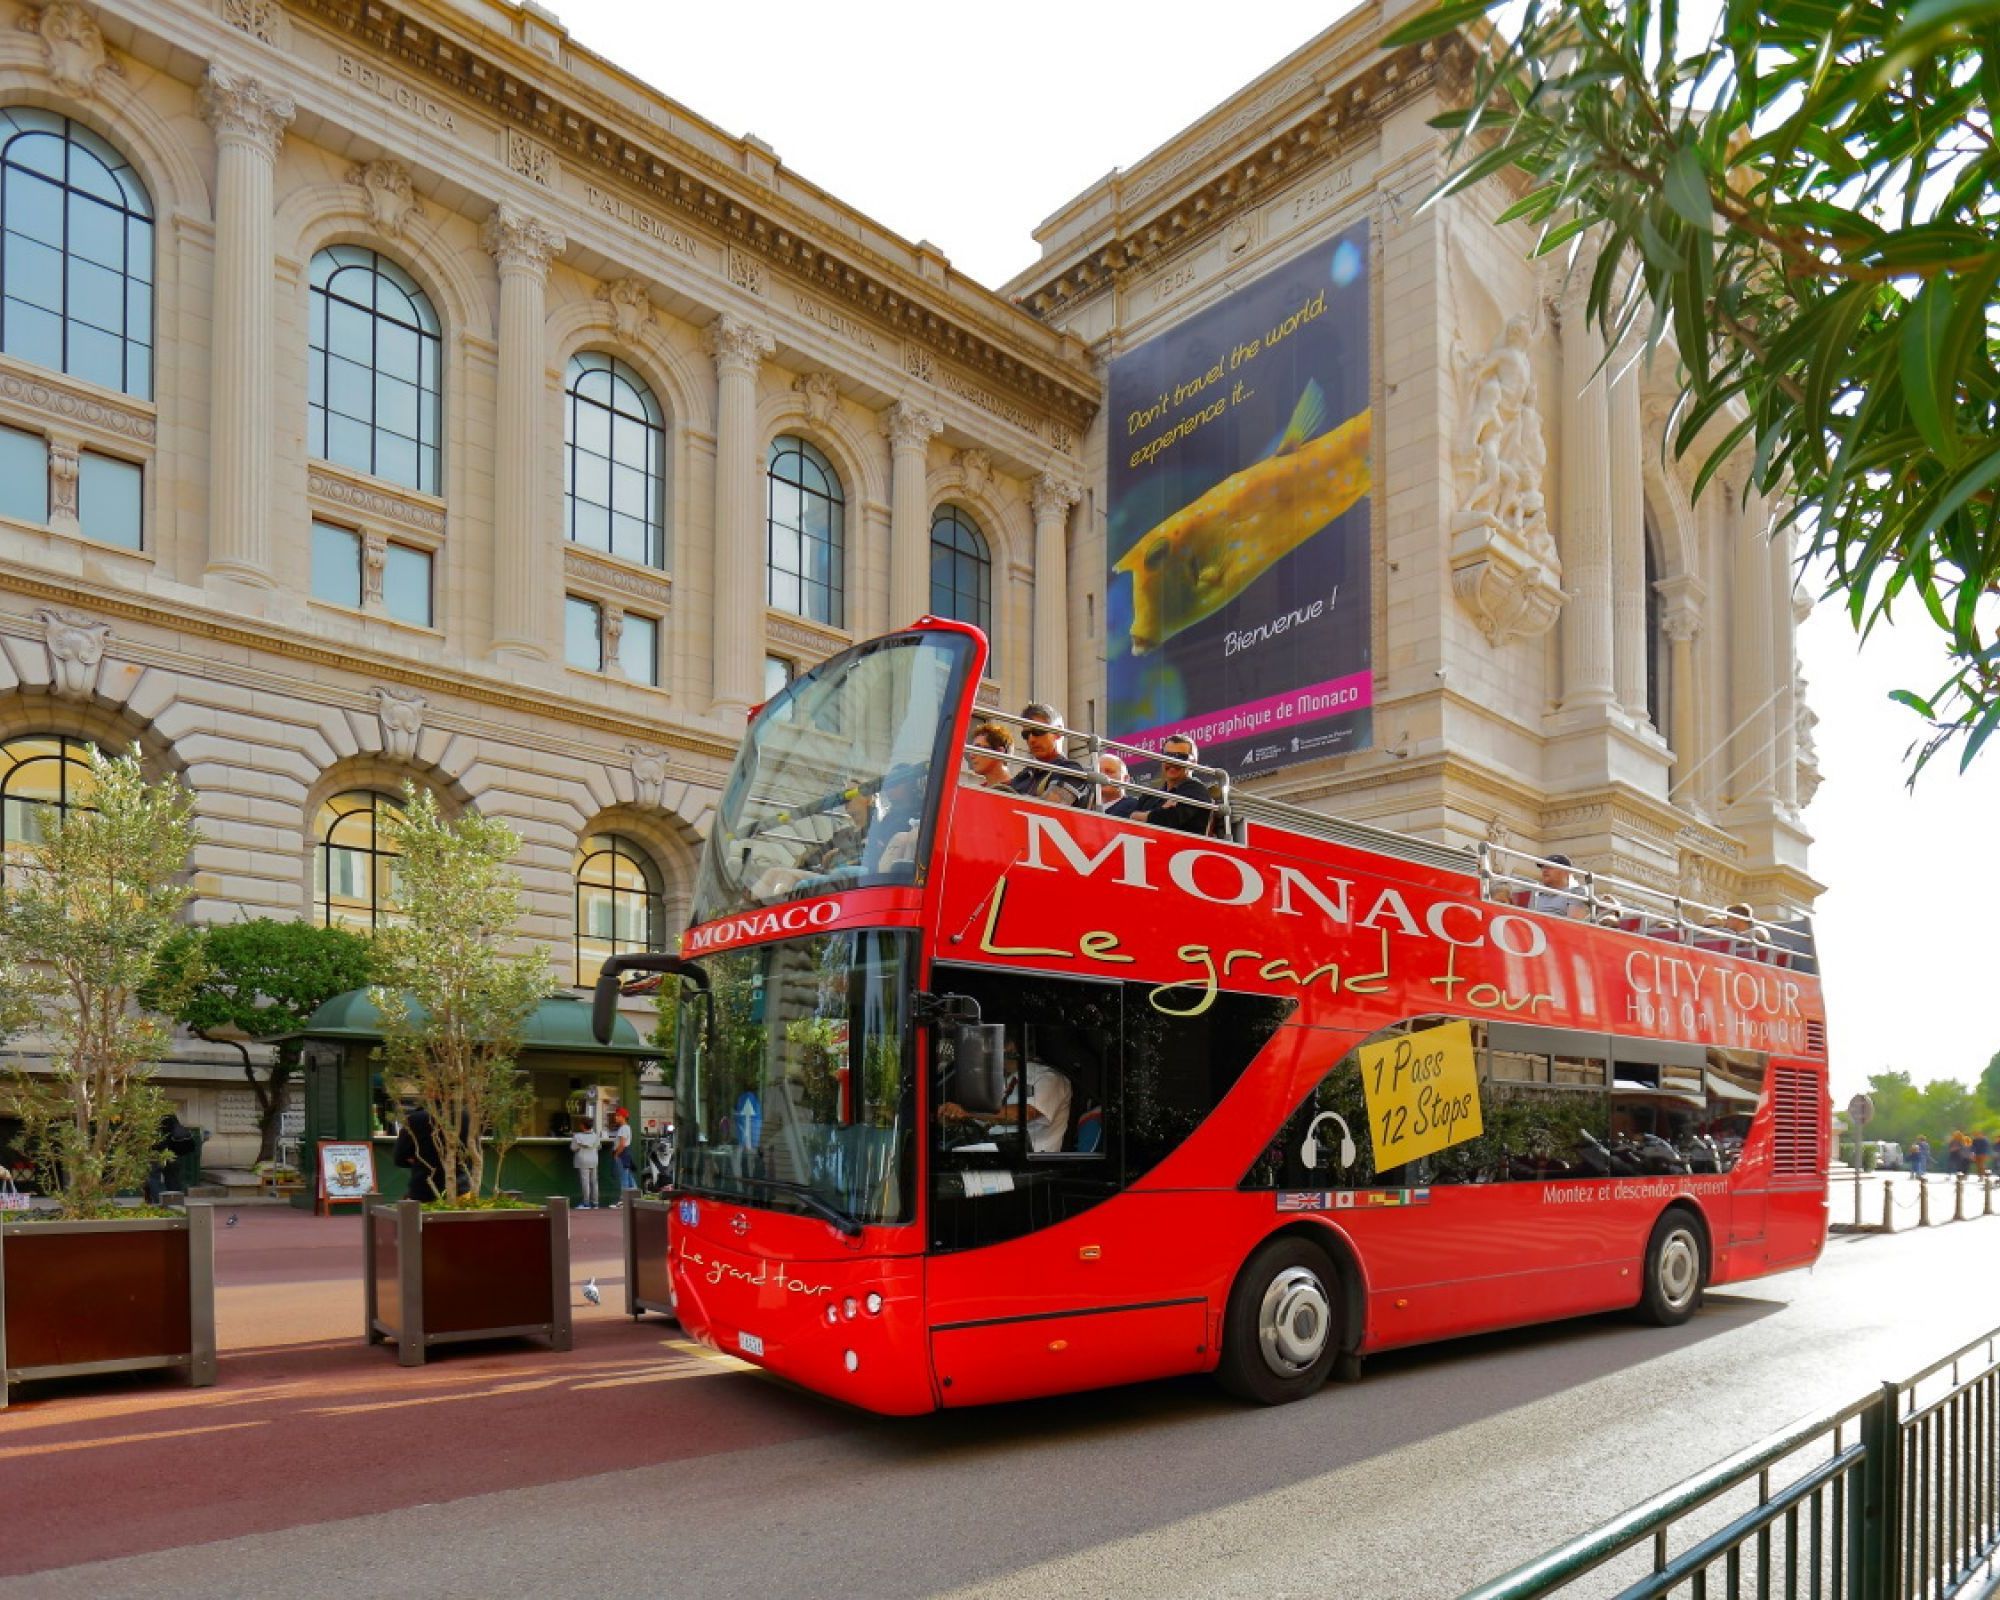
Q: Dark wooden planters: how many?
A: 3